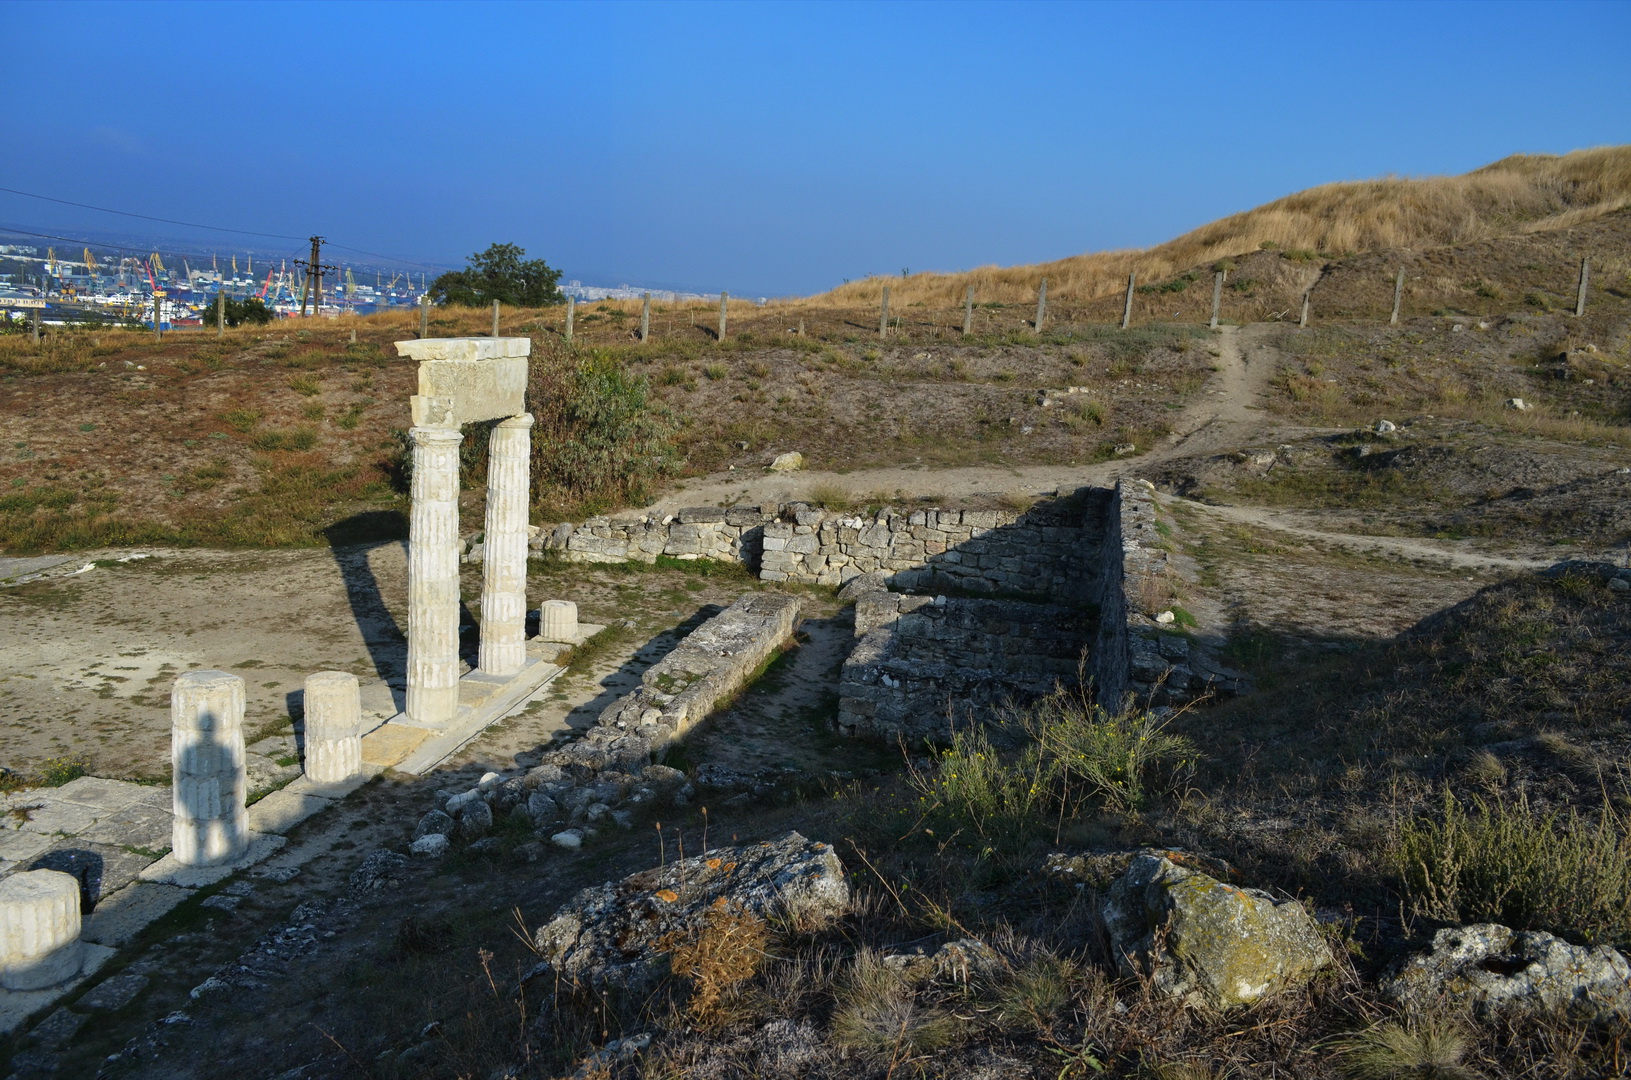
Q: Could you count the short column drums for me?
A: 4